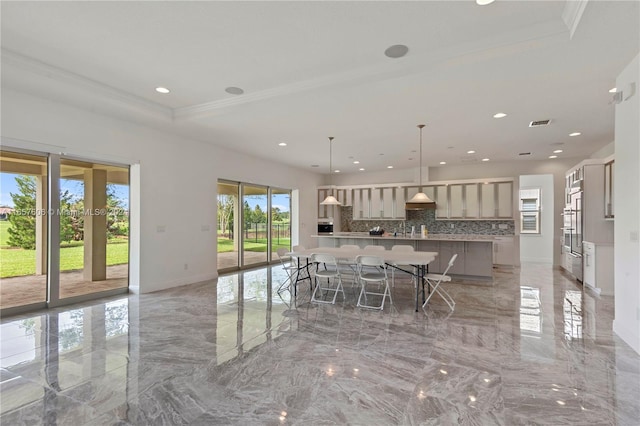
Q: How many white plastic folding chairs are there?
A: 8